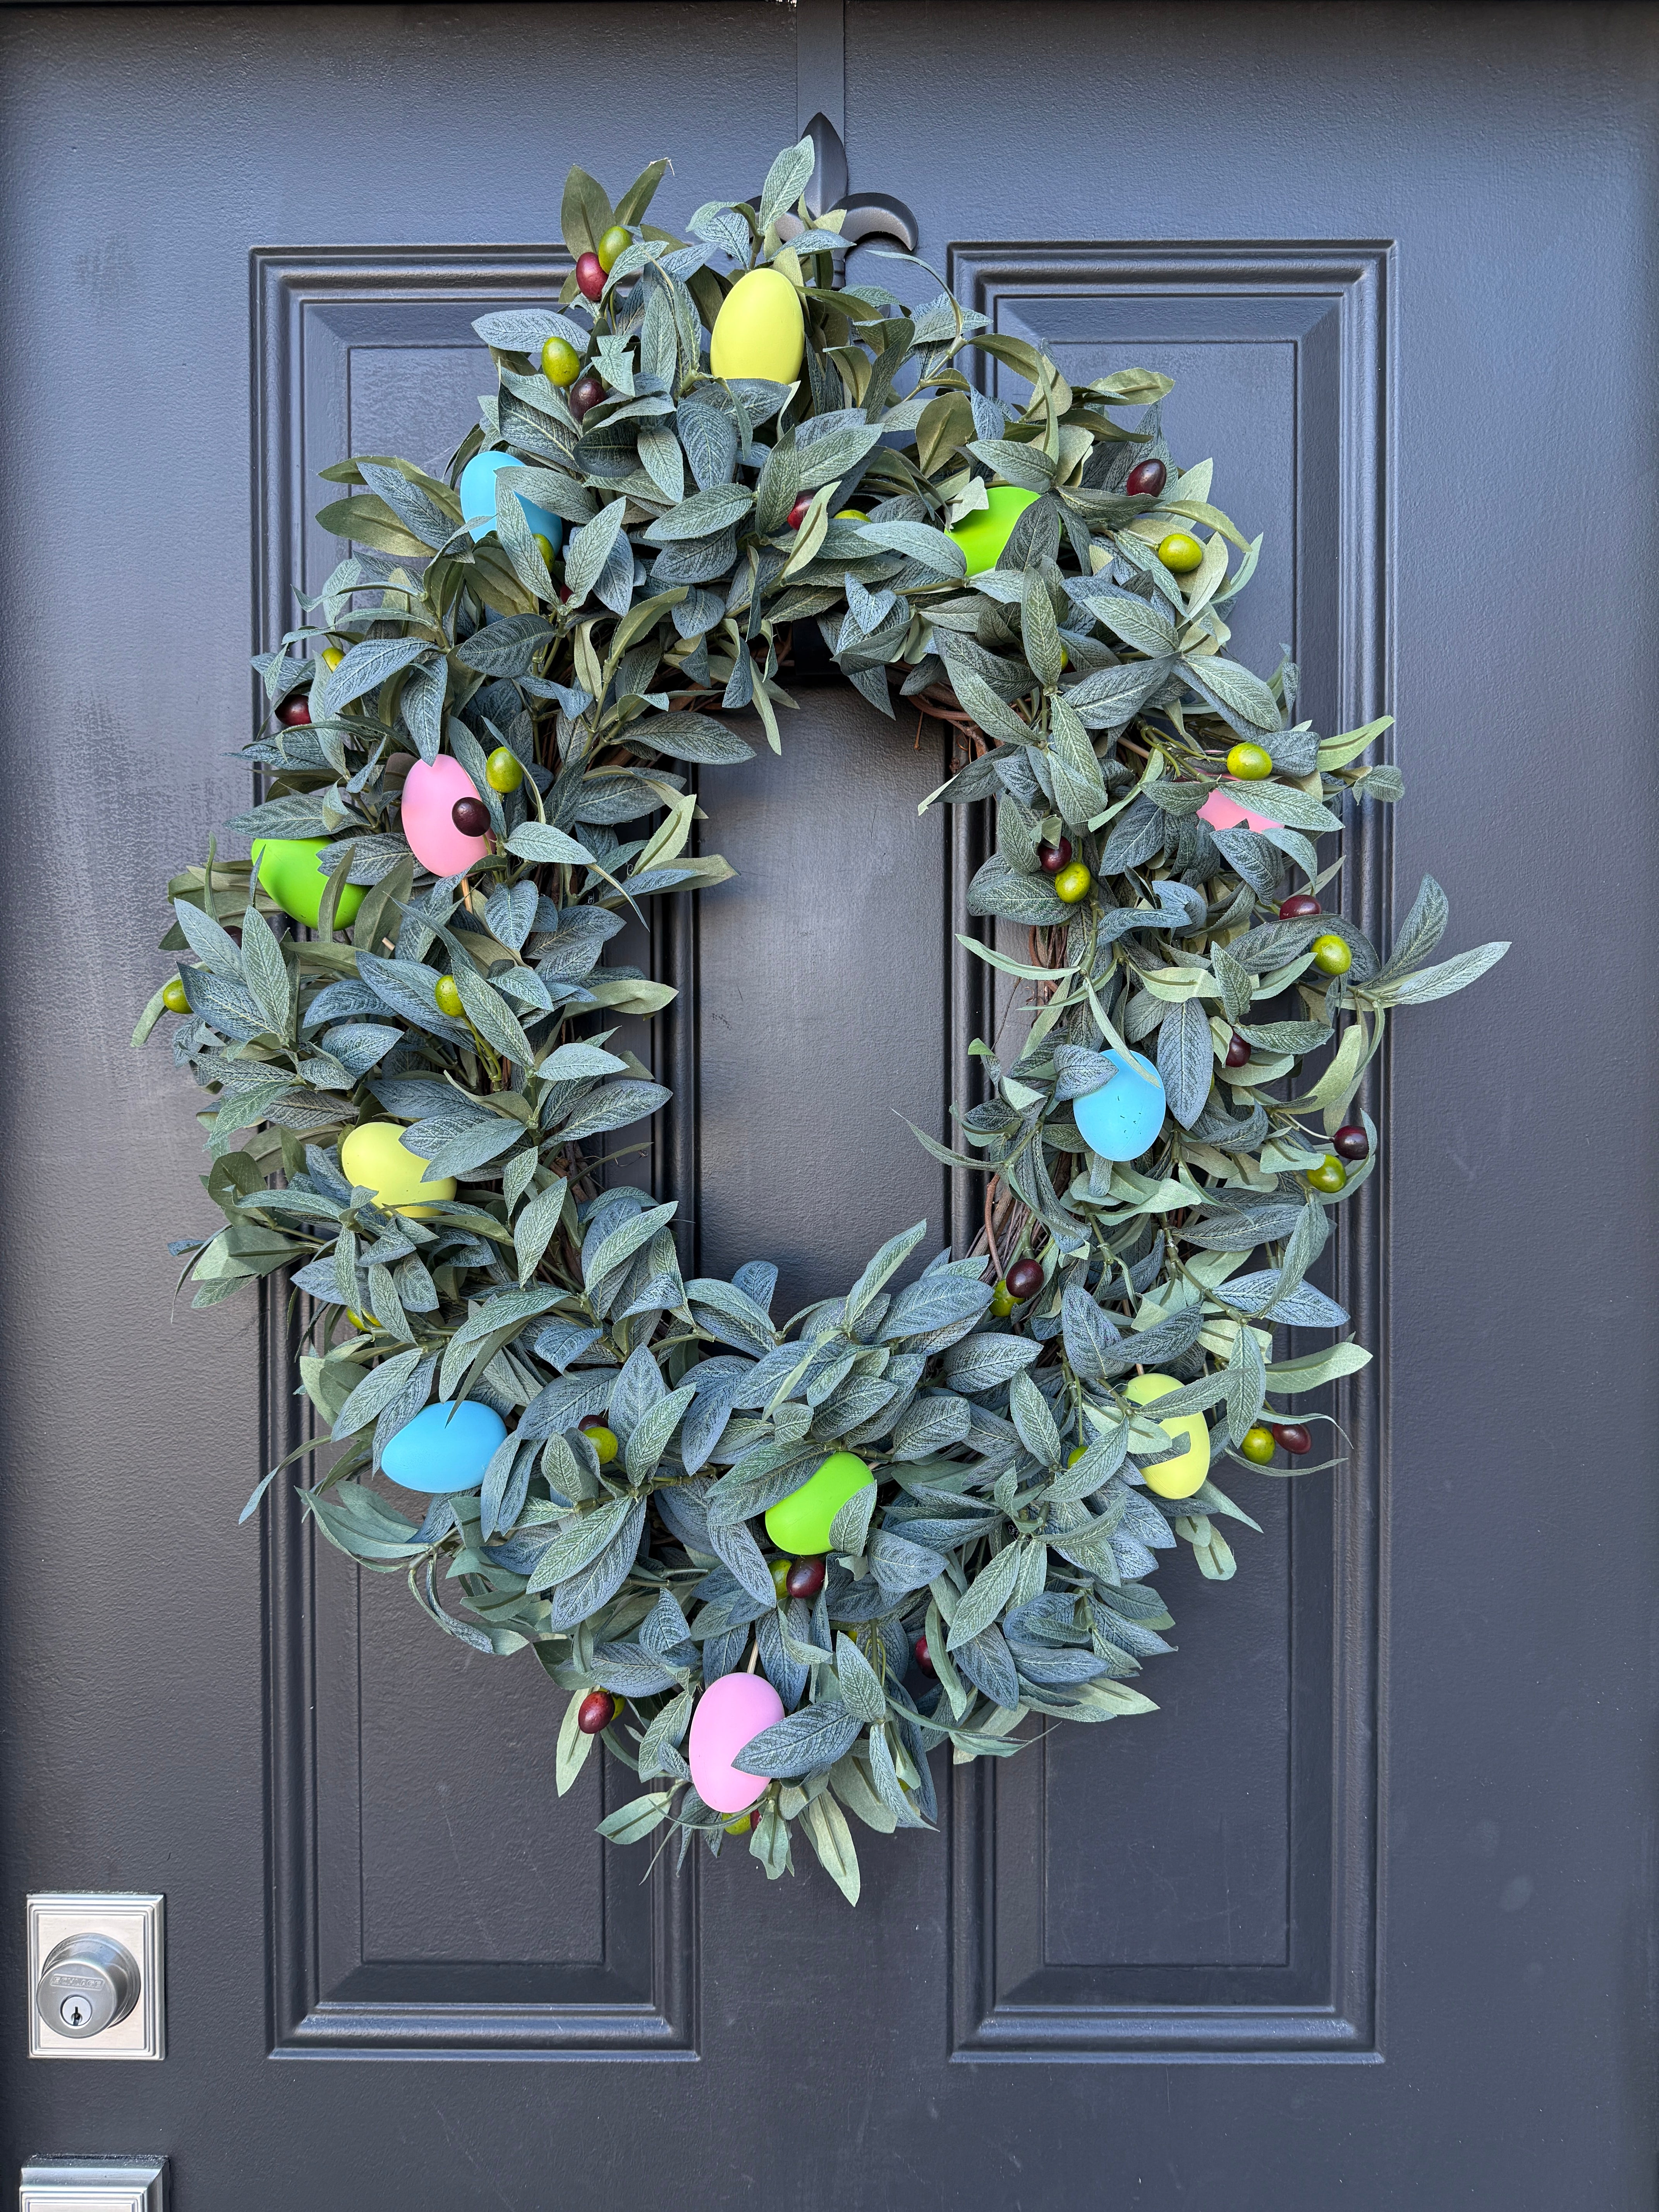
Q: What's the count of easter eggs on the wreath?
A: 12